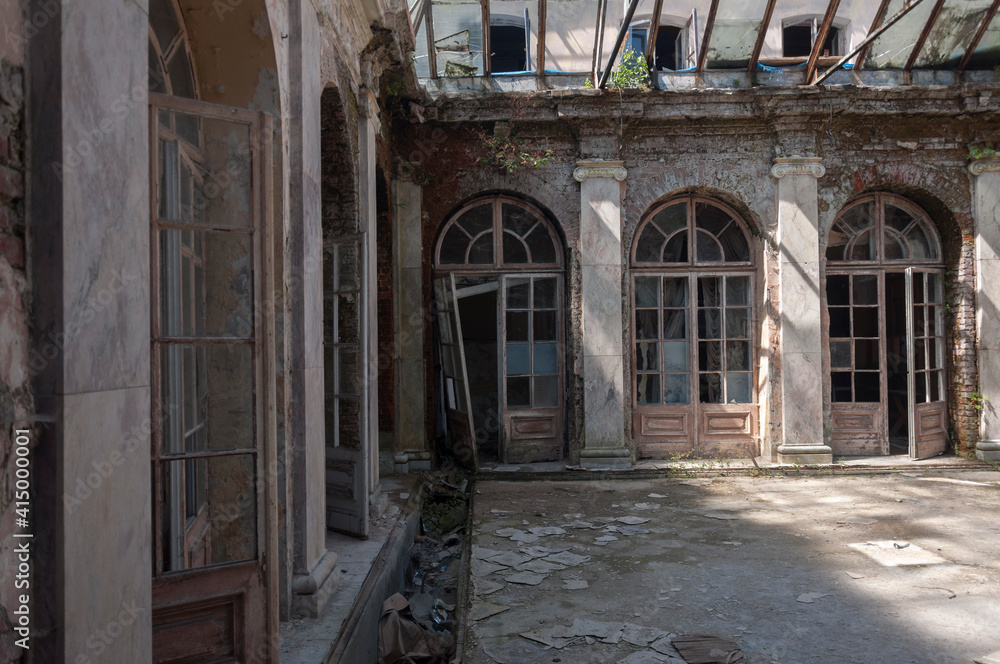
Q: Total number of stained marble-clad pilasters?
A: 7